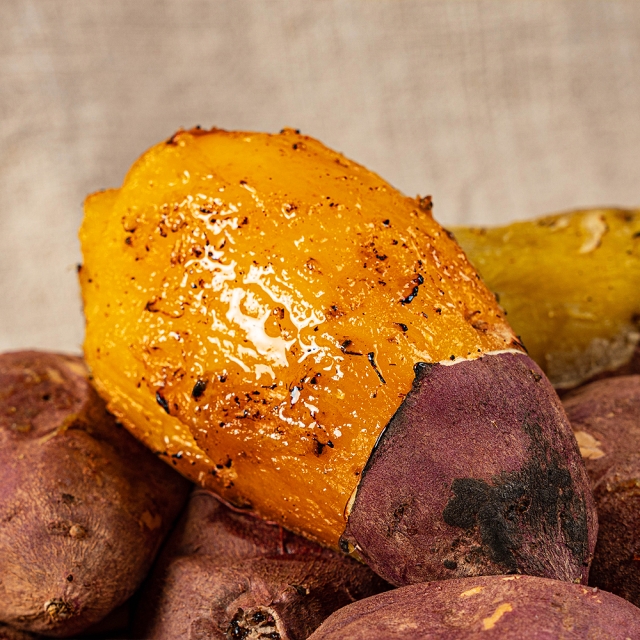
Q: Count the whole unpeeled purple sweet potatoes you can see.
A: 4